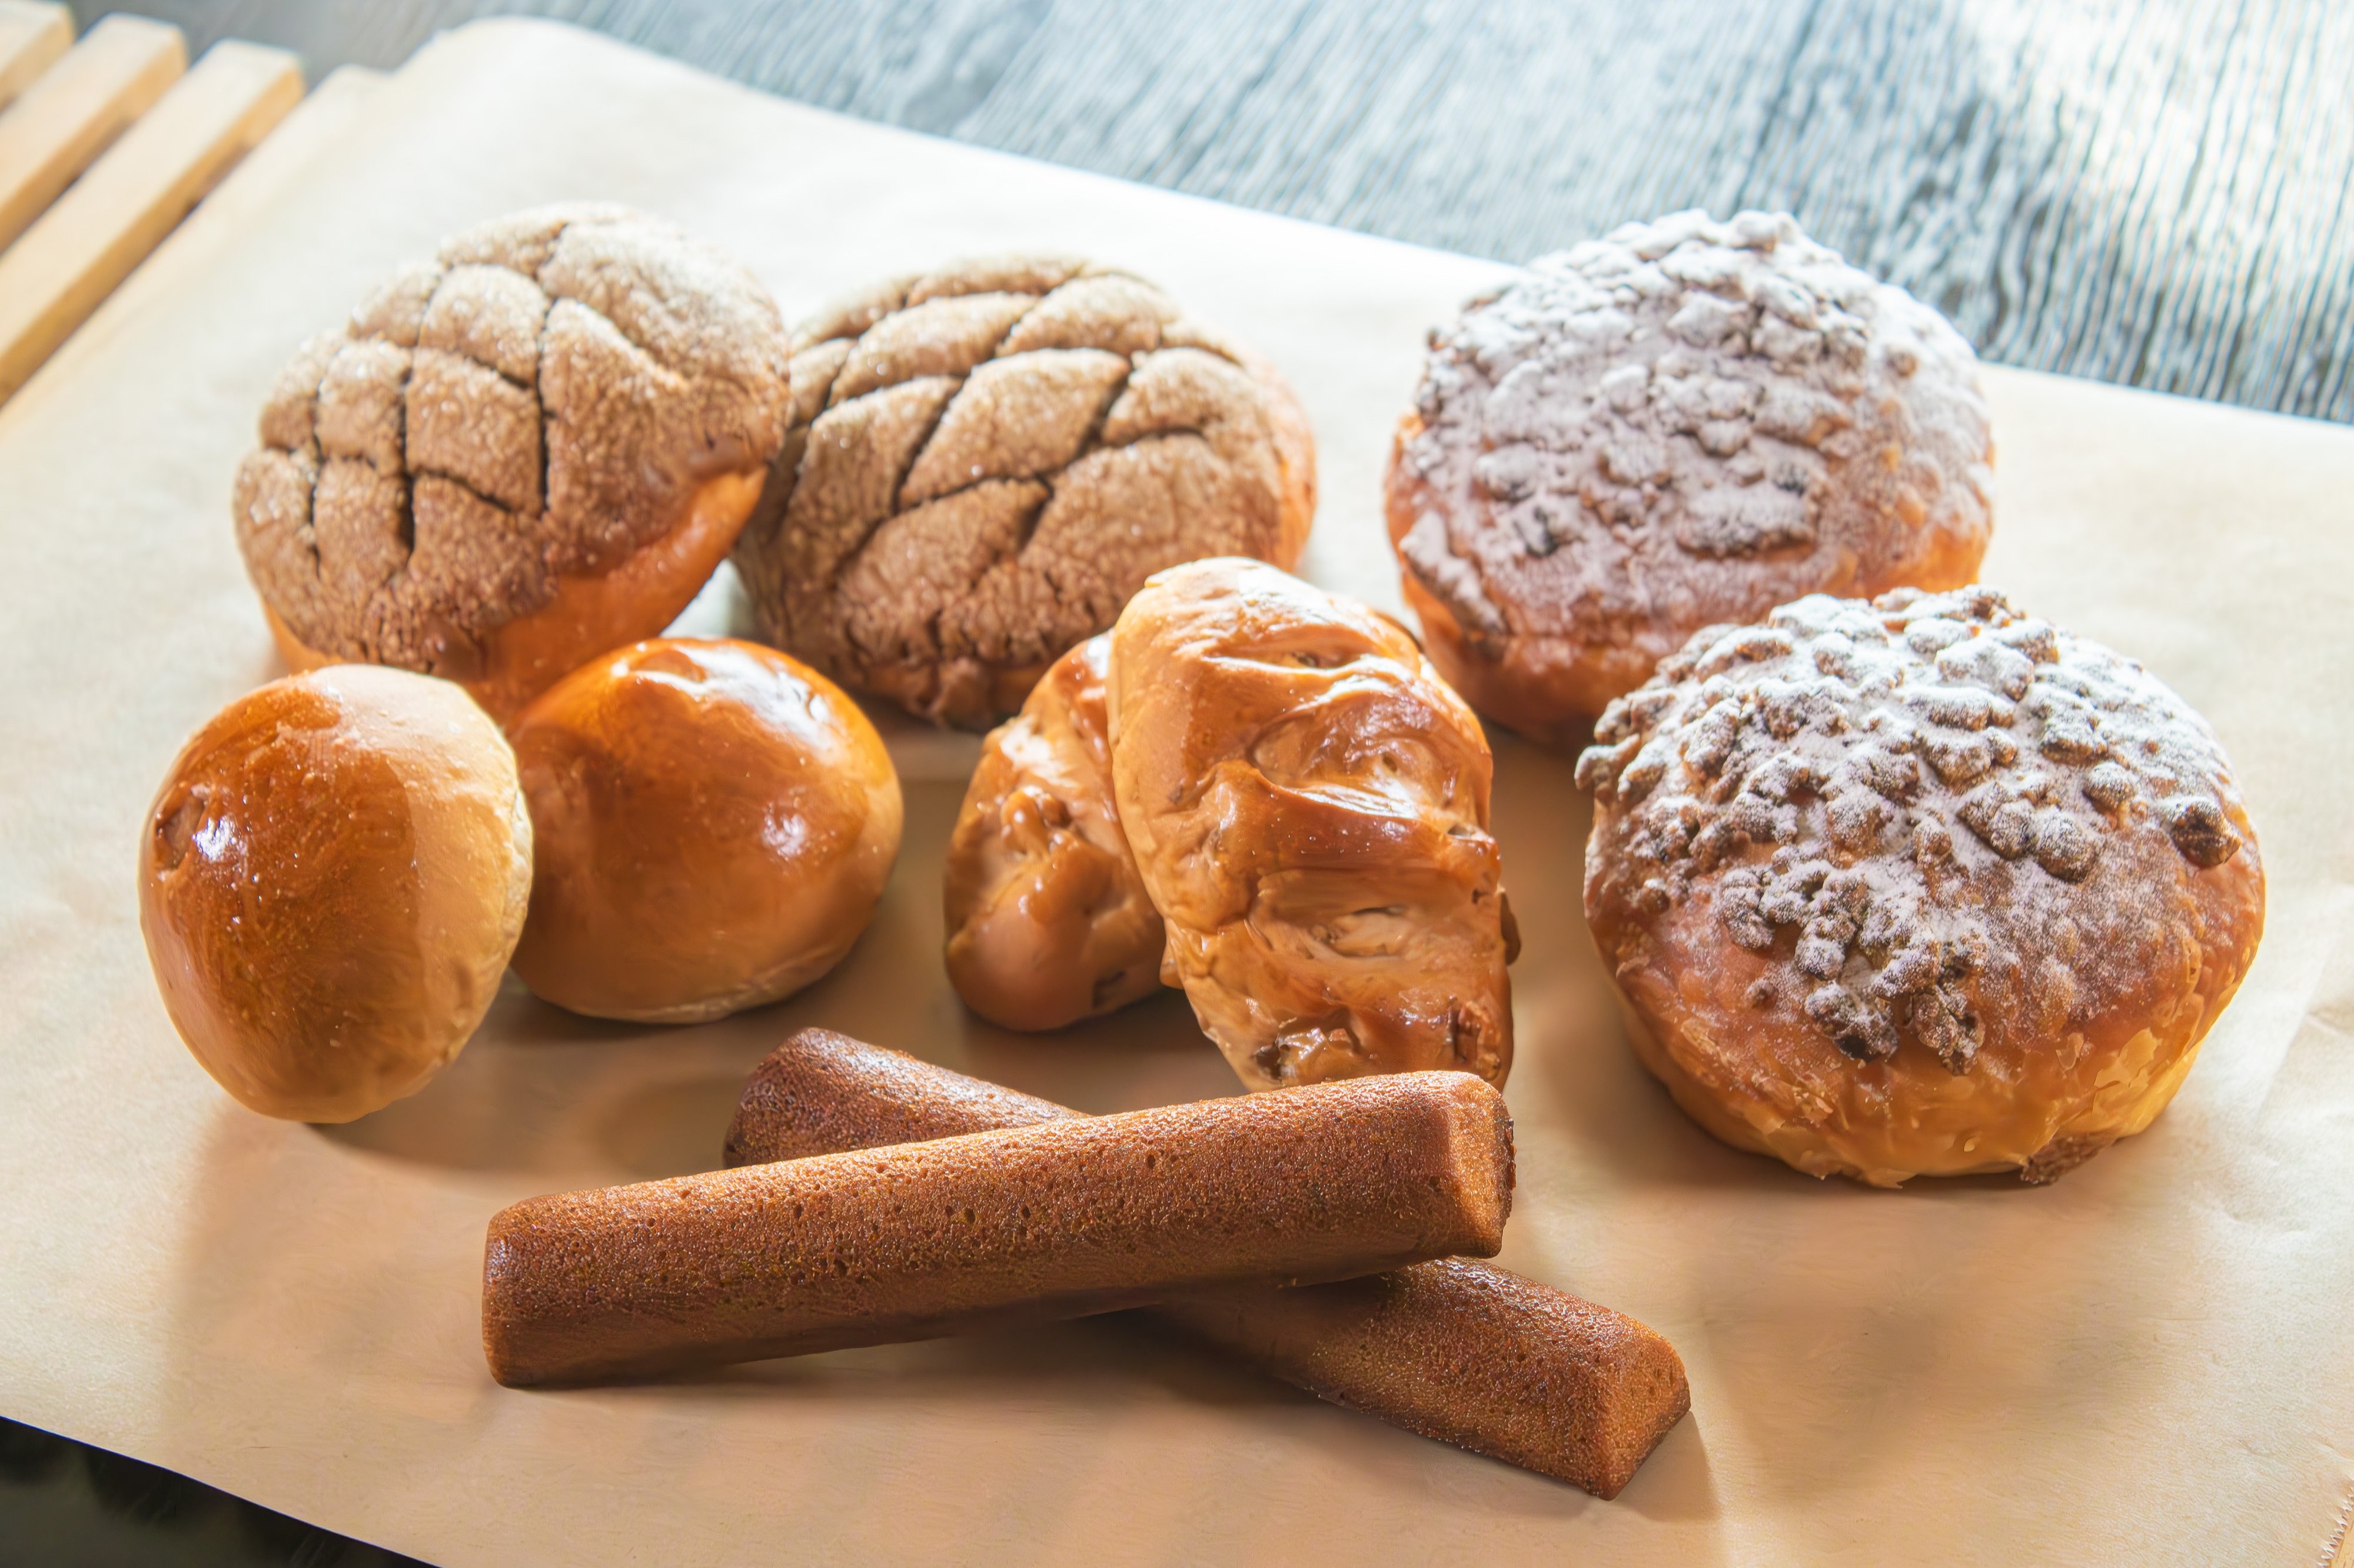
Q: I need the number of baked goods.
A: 10